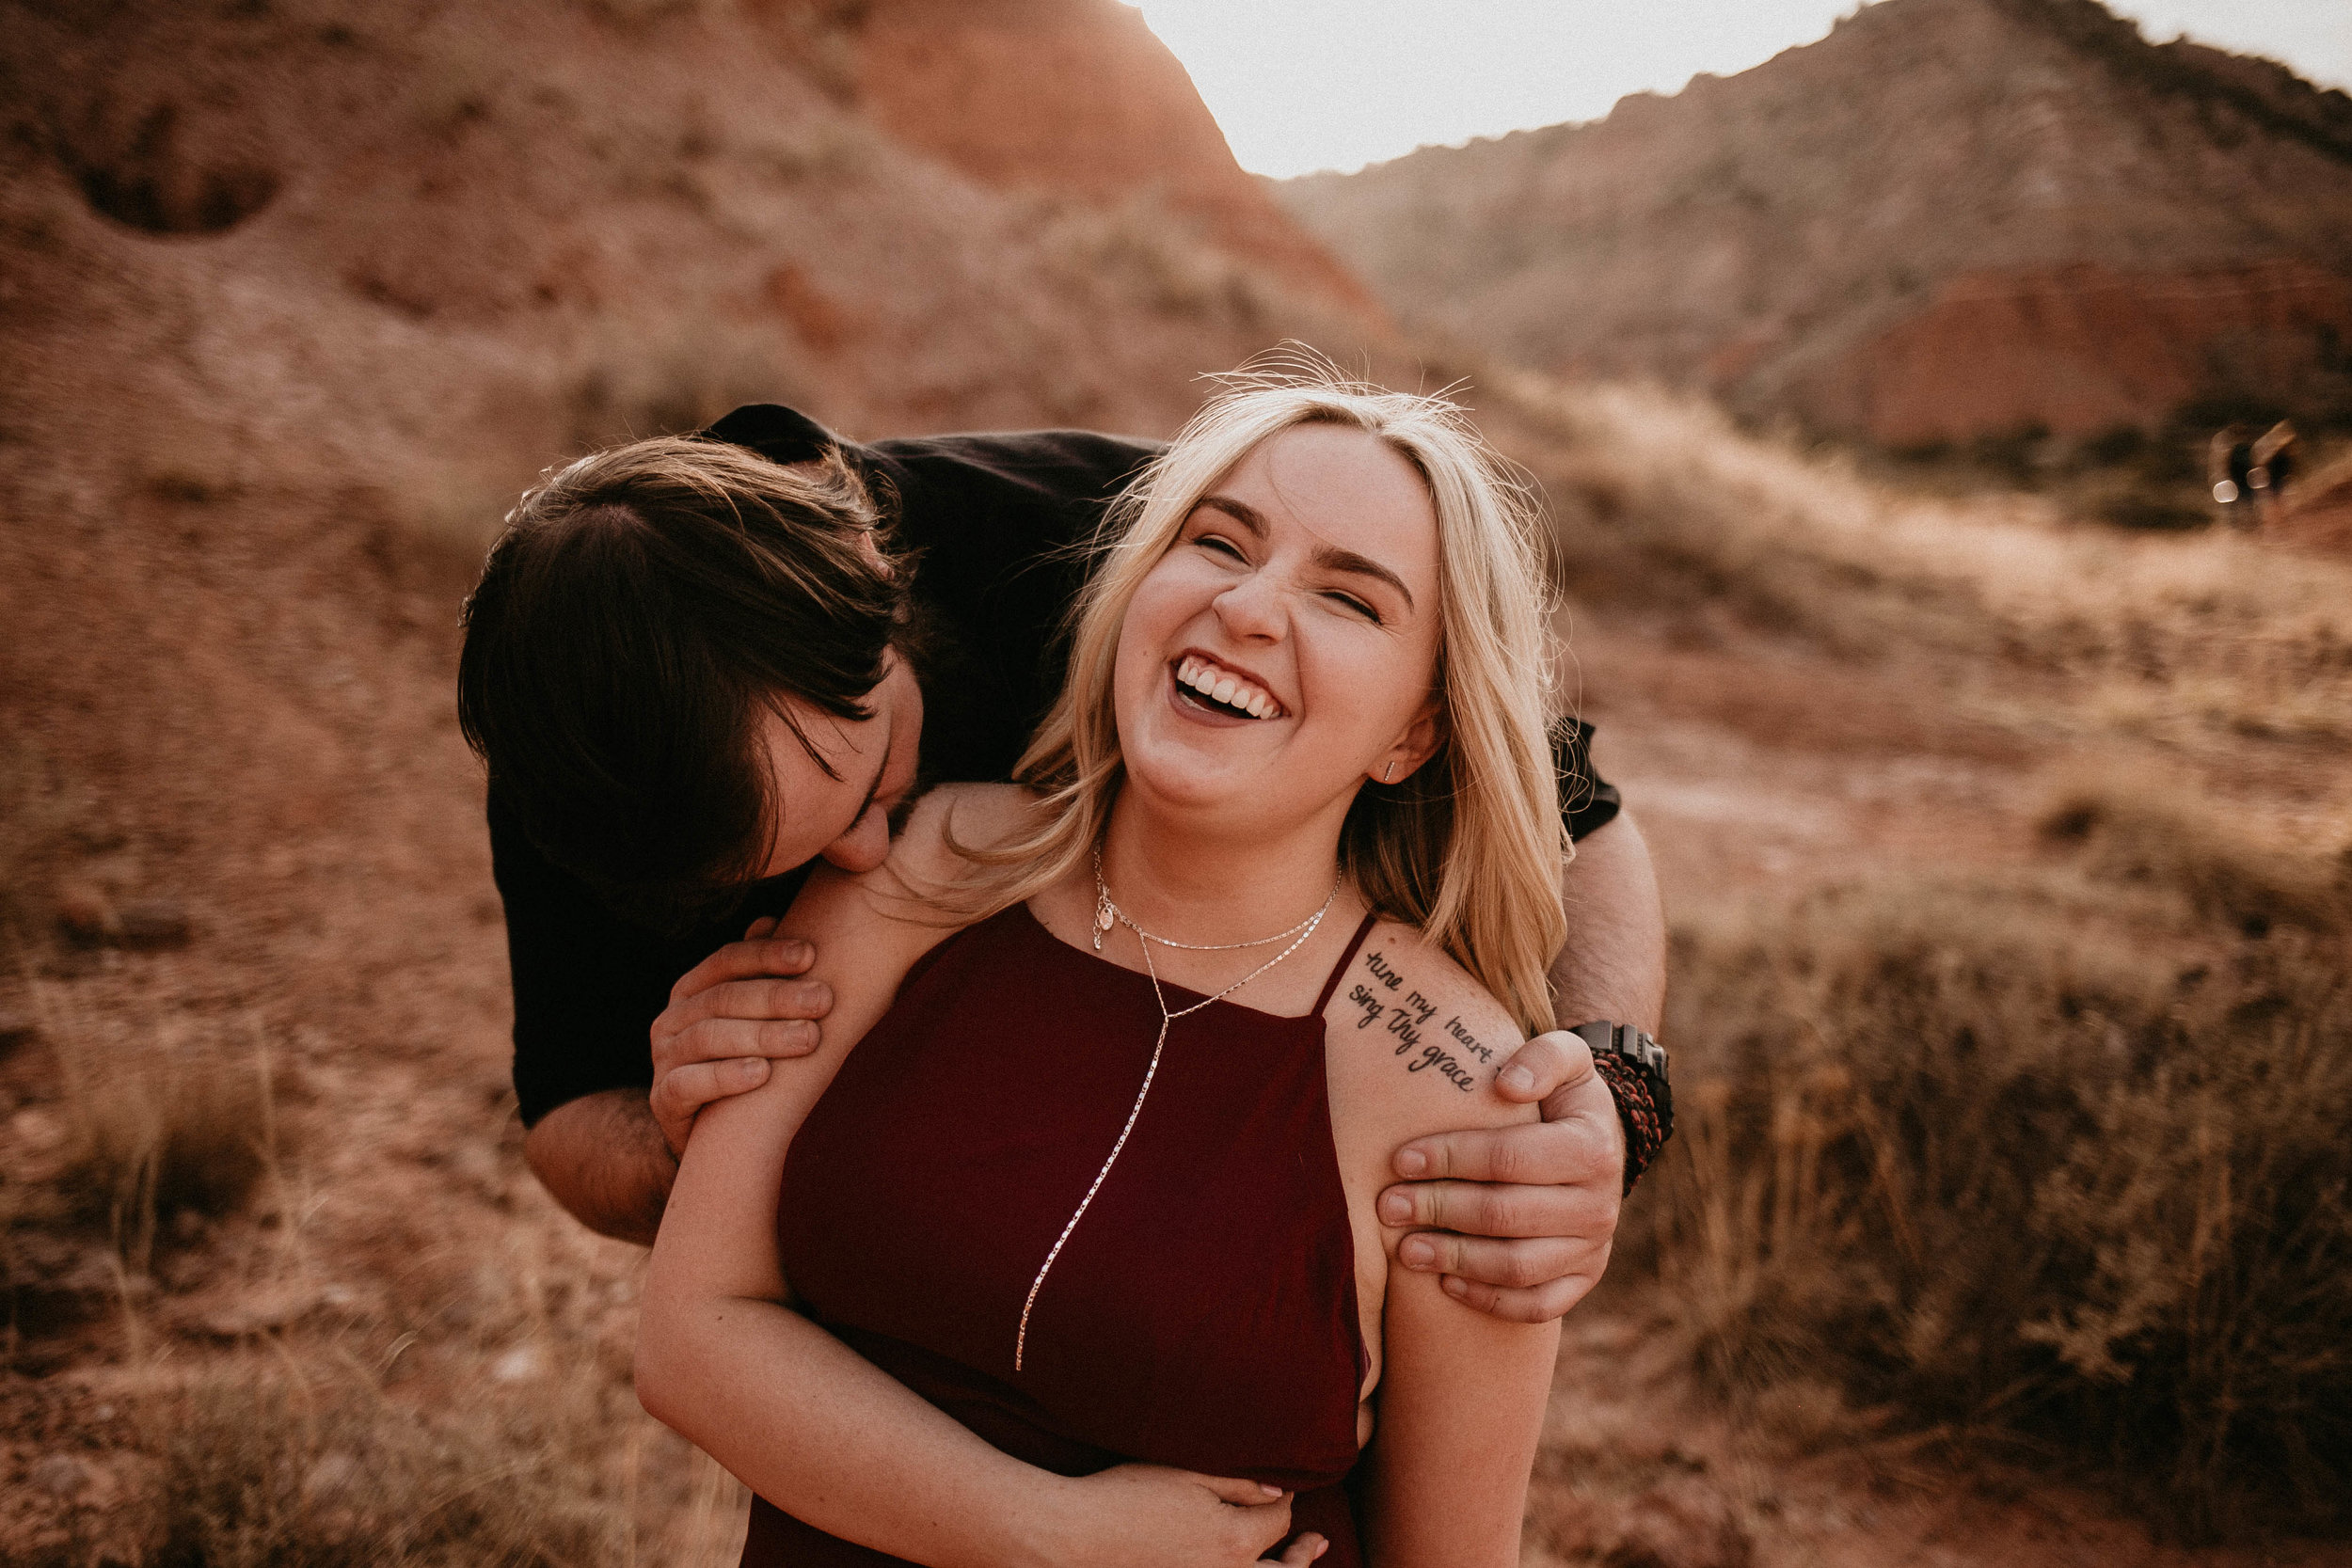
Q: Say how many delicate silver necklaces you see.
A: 2